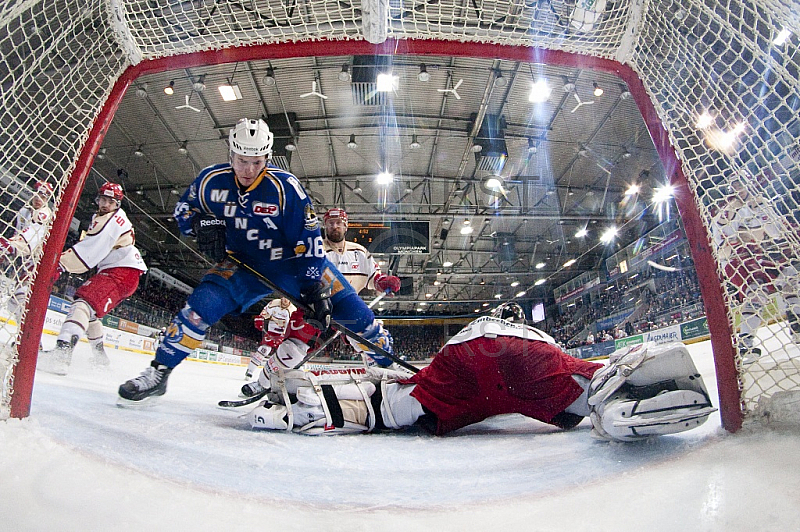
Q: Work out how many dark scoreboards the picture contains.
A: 1